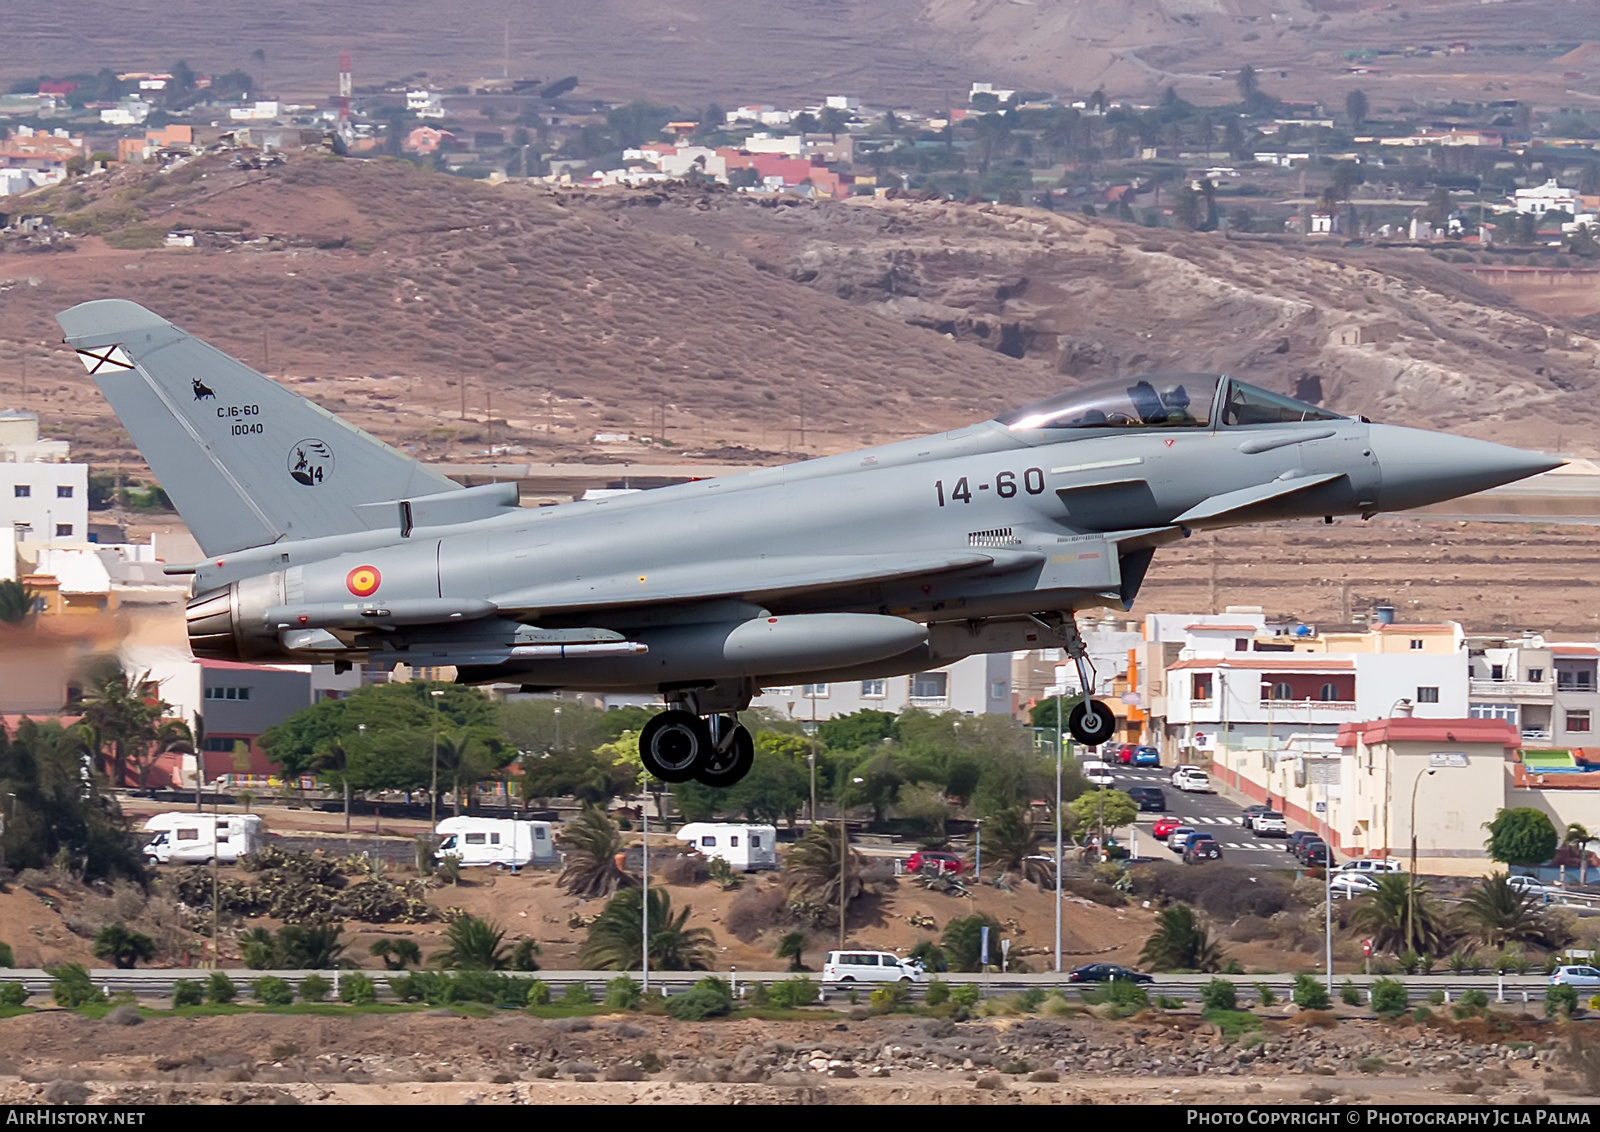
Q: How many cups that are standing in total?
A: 0